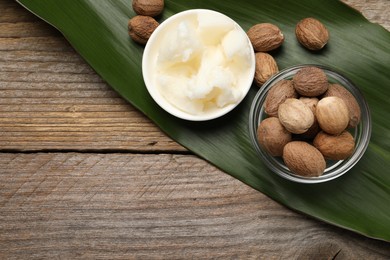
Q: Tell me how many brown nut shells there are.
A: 14